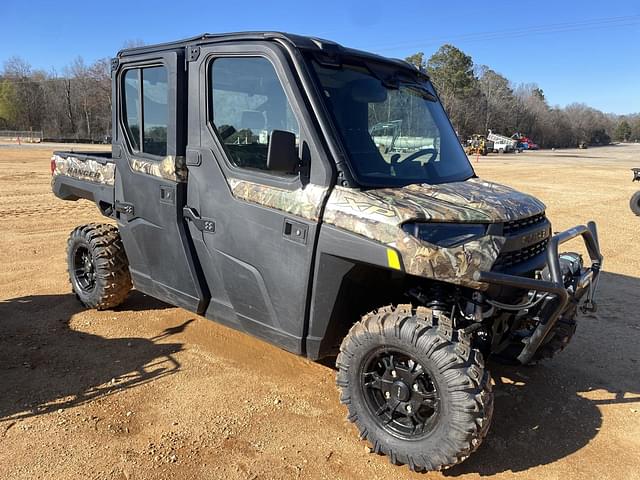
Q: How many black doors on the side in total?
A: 2